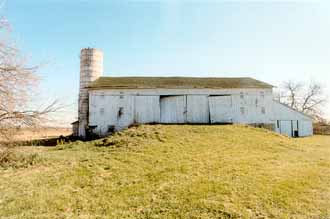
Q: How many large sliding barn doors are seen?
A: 4